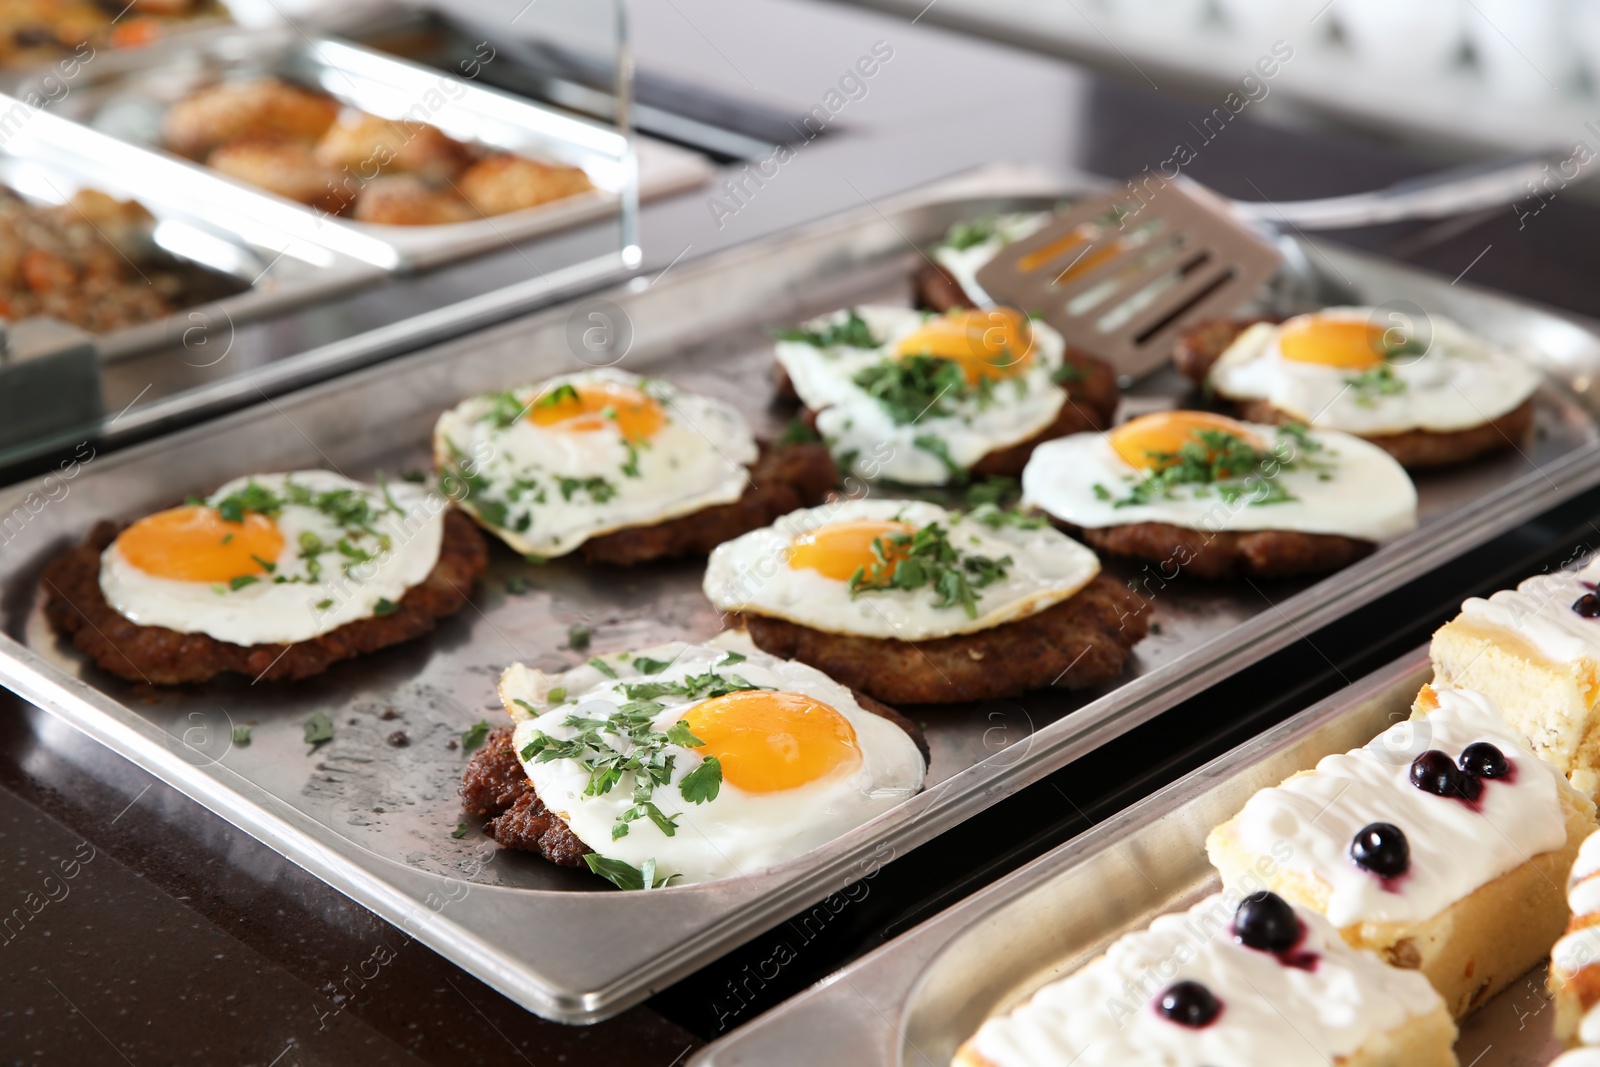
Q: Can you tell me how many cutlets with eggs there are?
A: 8